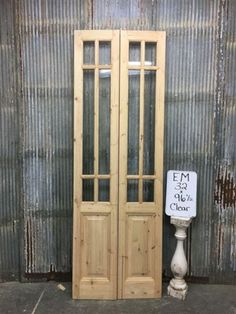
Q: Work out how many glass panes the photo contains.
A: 12